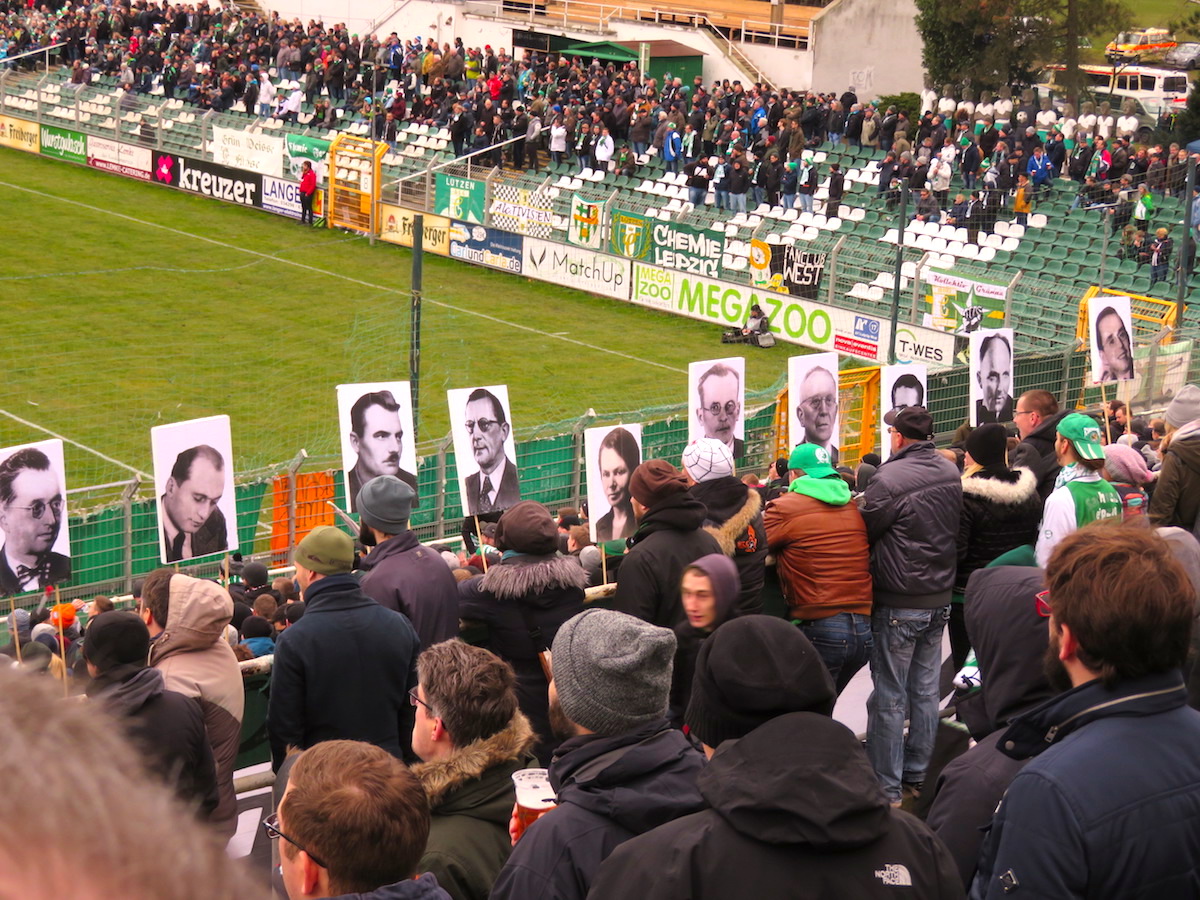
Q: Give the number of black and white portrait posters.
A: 10